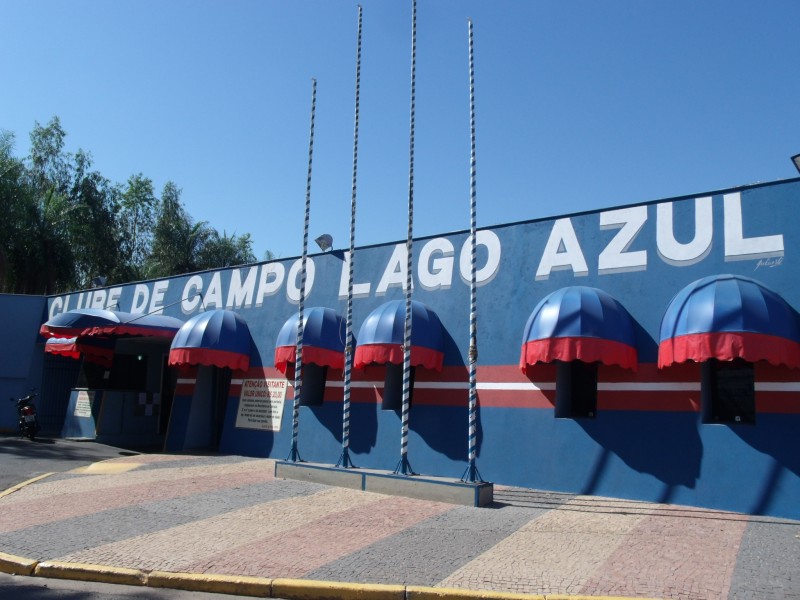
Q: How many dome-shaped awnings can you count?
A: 5